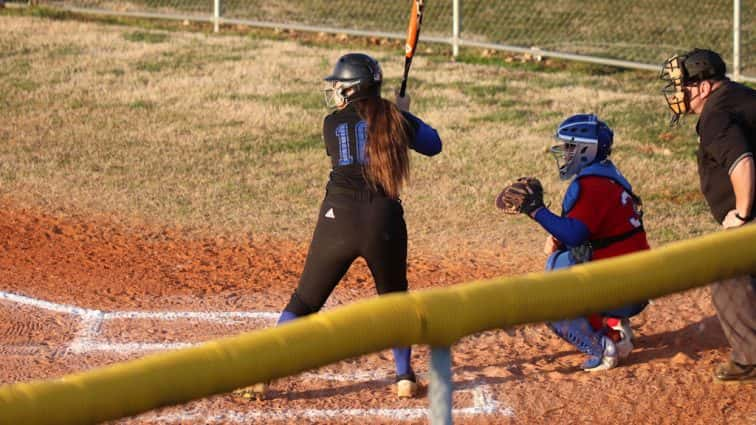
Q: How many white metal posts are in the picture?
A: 3